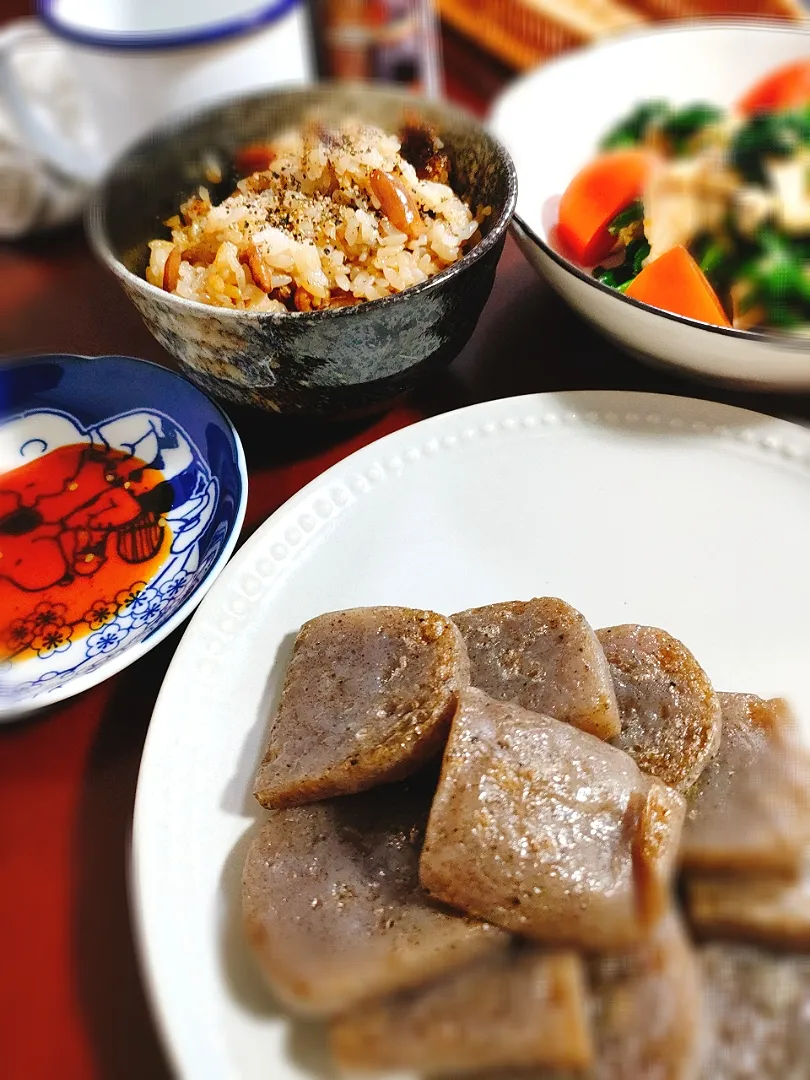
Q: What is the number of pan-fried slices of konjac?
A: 10